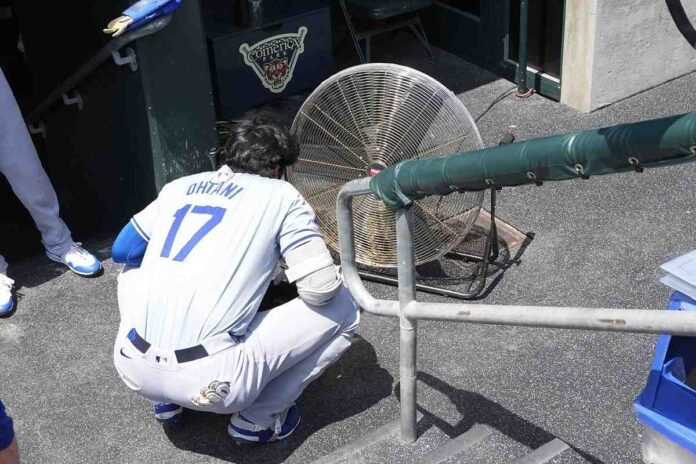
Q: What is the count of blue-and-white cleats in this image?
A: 4